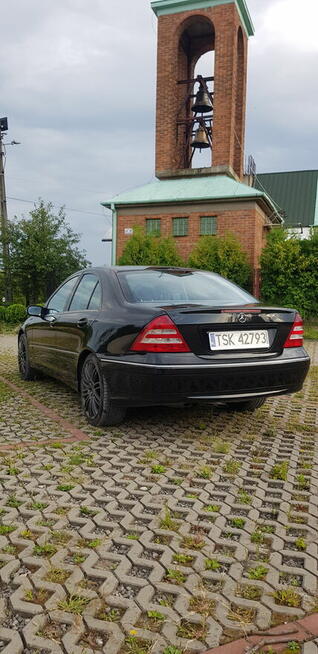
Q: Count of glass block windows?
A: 3